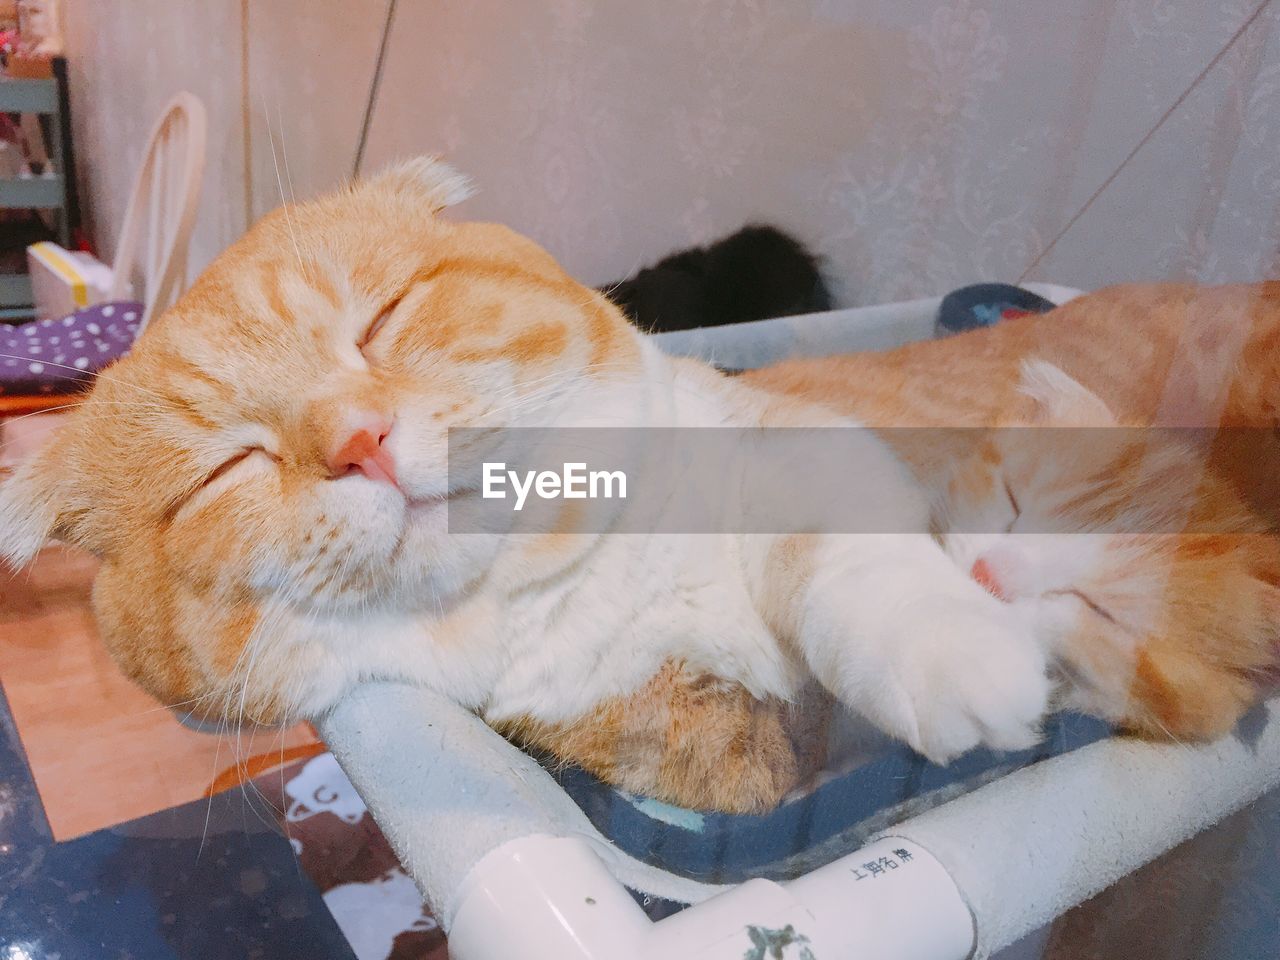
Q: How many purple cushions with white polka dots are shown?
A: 1